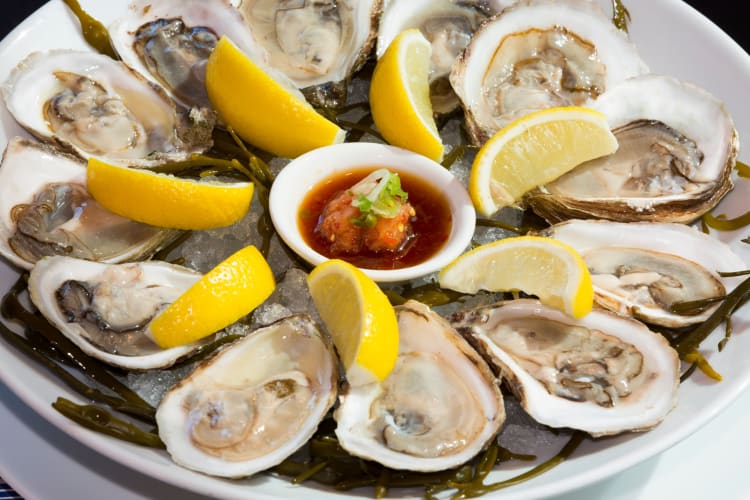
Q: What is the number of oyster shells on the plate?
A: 12